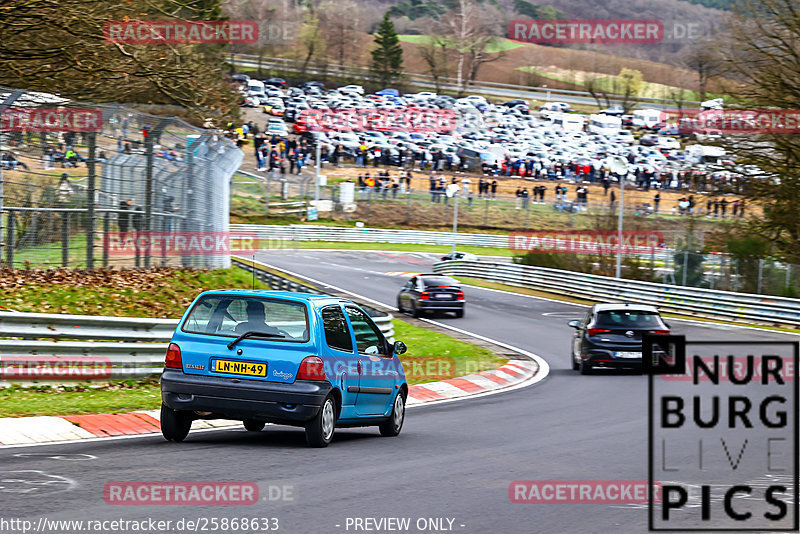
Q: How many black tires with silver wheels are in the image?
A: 2